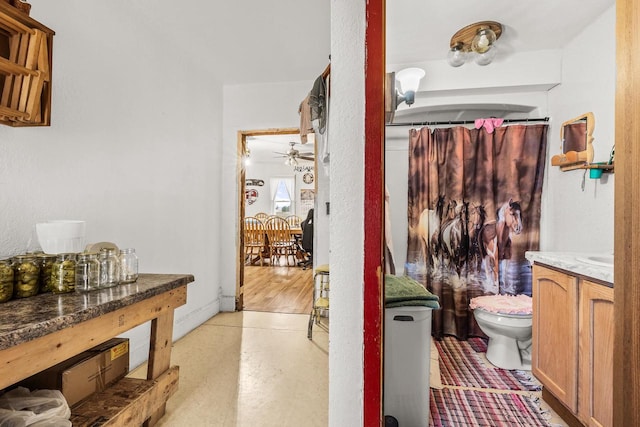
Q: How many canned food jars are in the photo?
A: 4